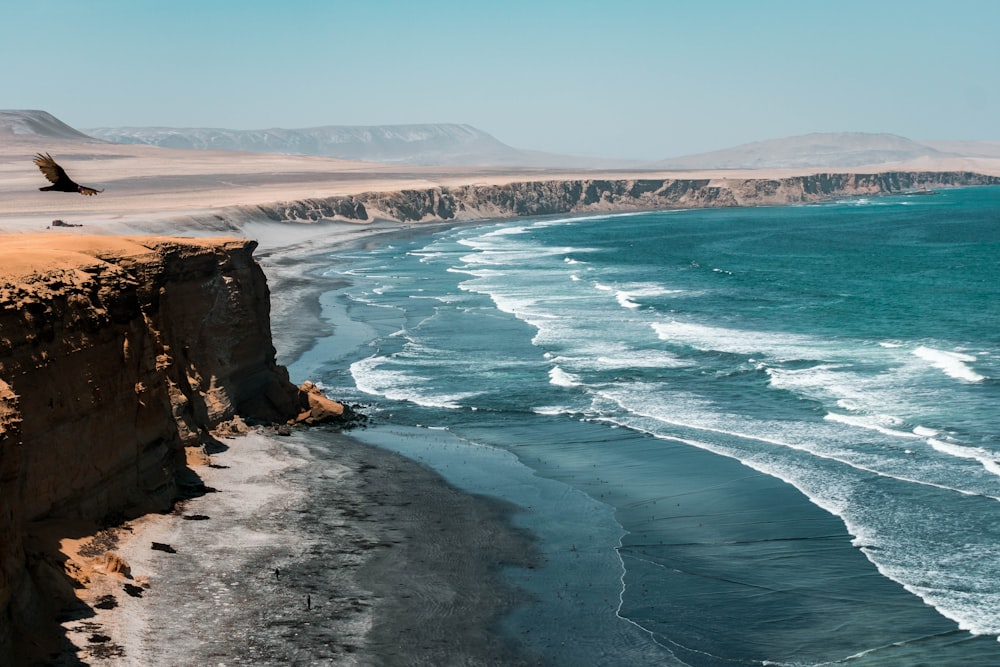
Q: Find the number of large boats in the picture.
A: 0